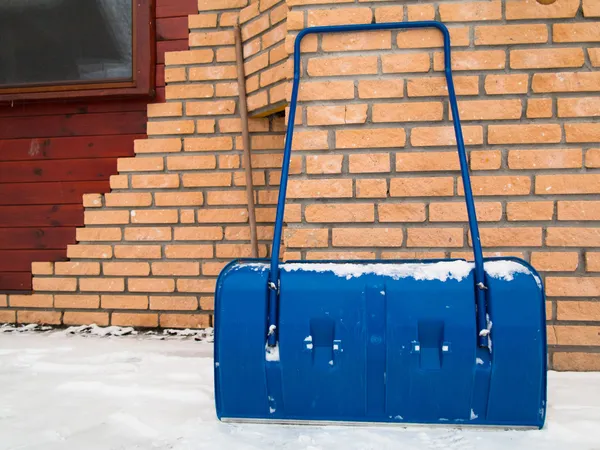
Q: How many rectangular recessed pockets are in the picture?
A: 2